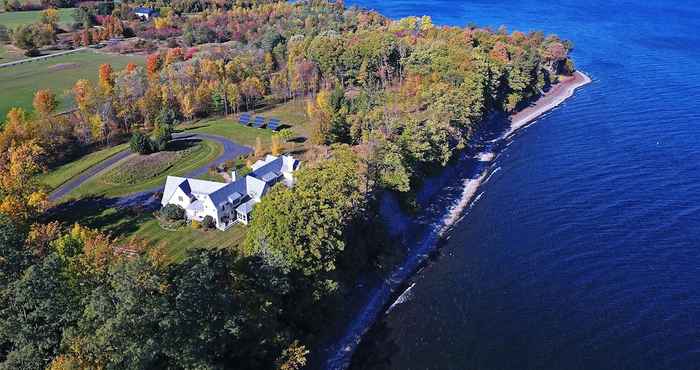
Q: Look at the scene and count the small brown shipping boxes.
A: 0